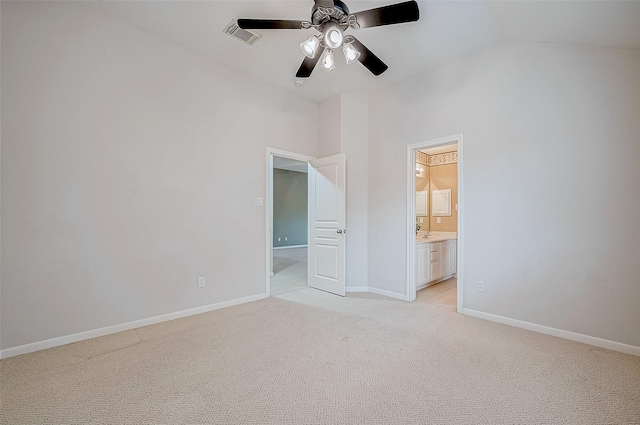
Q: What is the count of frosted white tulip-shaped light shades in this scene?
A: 4